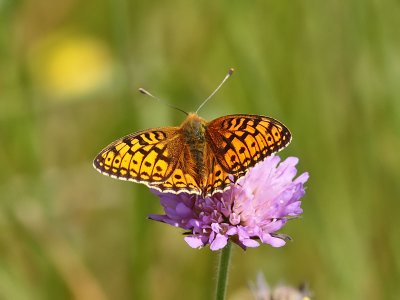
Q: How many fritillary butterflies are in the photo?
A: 1